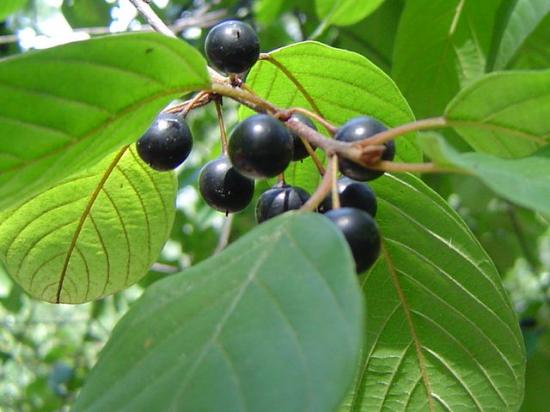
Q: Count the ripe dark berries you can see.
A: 9